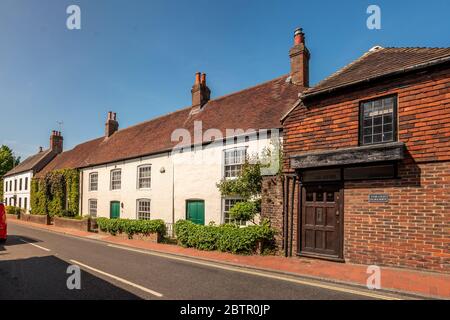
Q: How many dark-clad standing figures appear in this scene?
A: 0